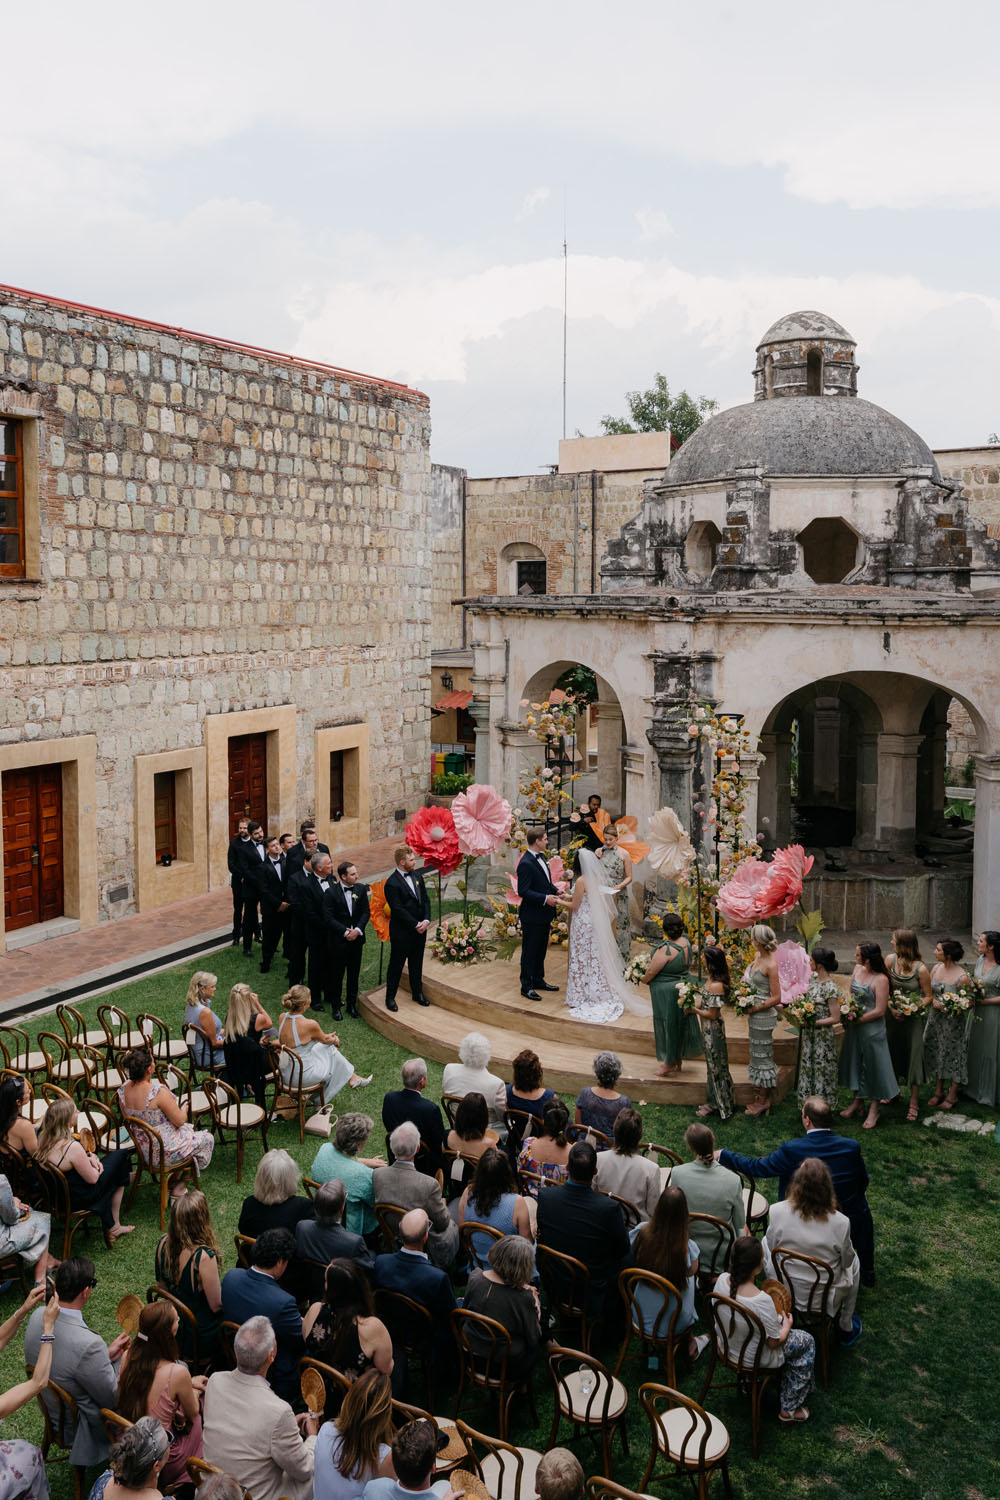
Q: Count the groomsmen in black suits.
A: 10